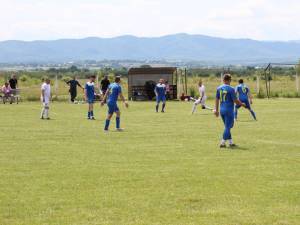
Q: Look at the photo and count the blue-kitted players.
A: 5